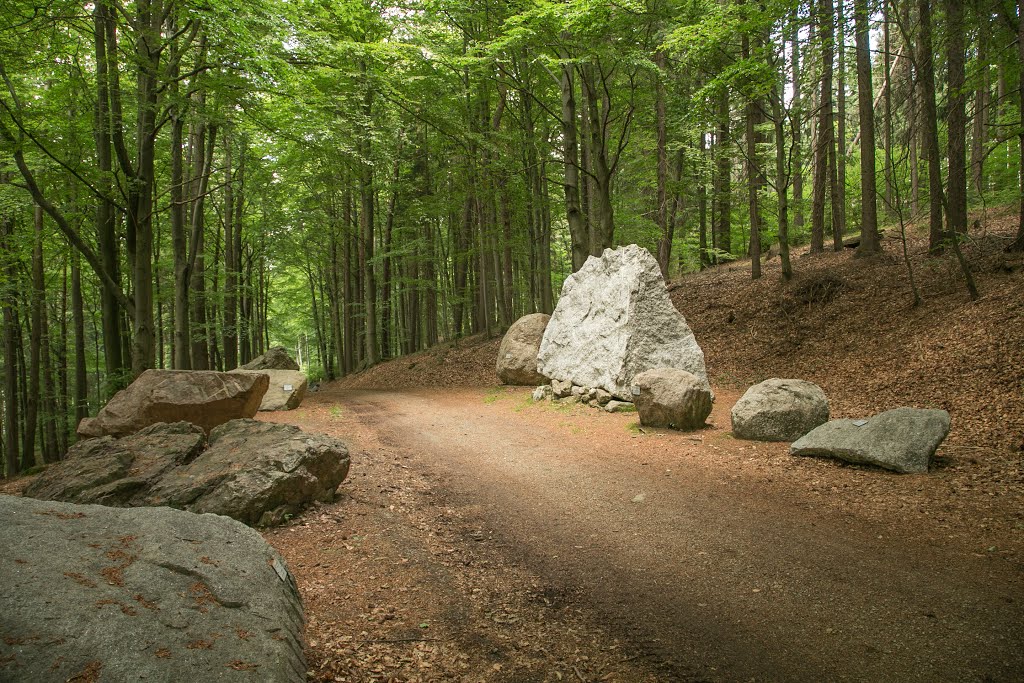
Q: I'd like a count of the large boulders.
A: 10